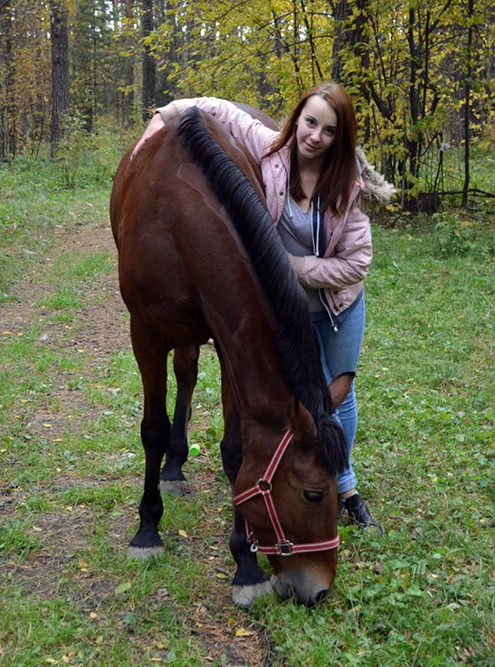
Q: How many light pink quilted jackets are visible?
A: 1